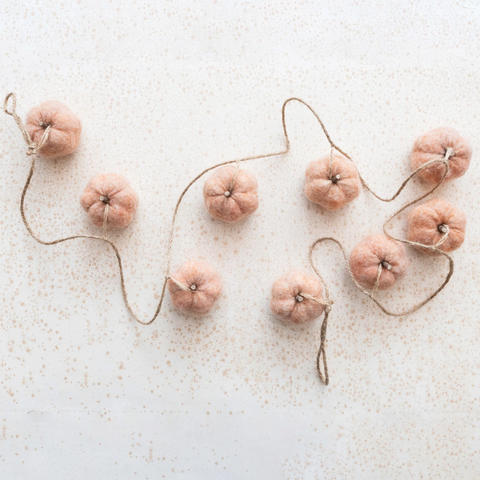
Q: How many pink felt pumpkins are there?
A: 9